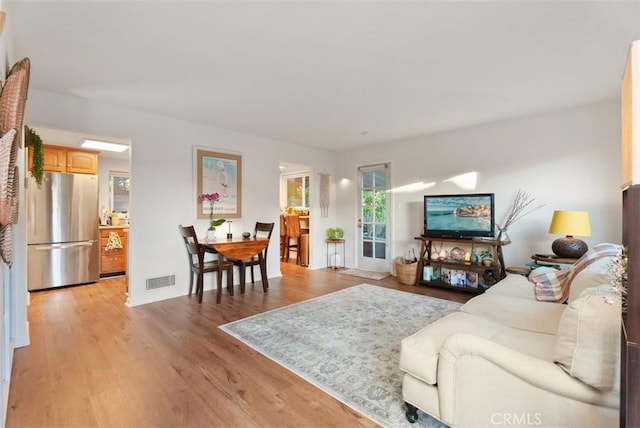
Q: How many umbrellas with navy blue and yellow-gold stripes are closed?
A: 0